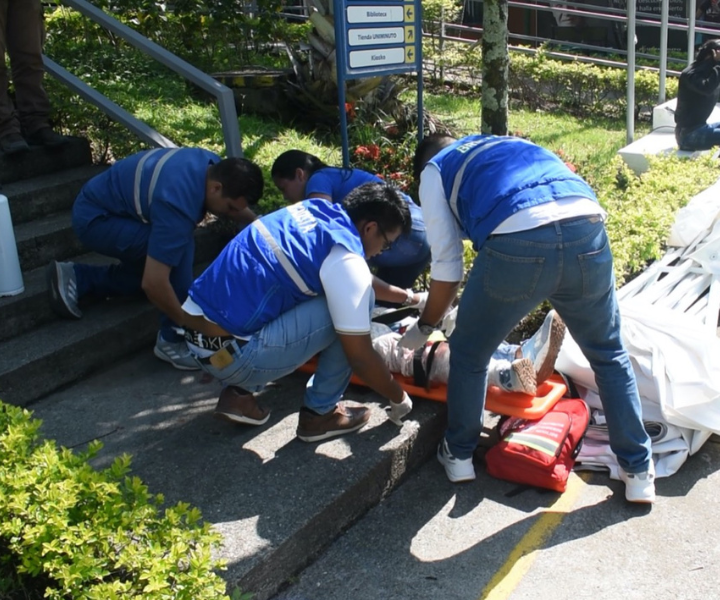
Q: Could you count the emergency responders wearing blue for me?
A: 4